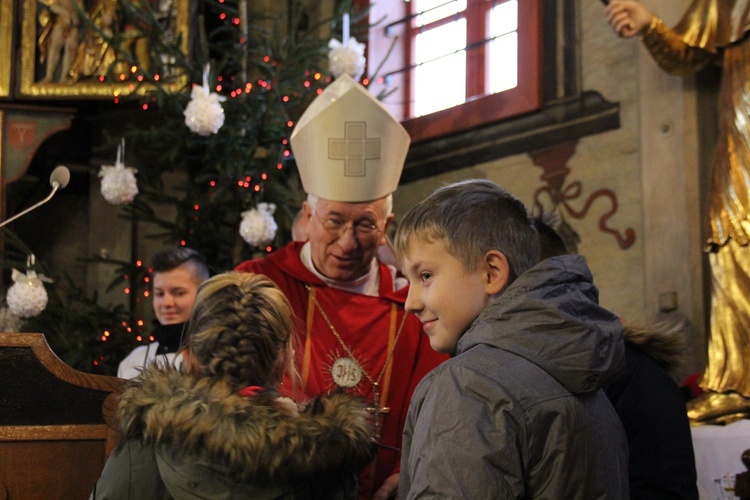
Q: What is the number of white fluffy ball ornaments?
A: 5